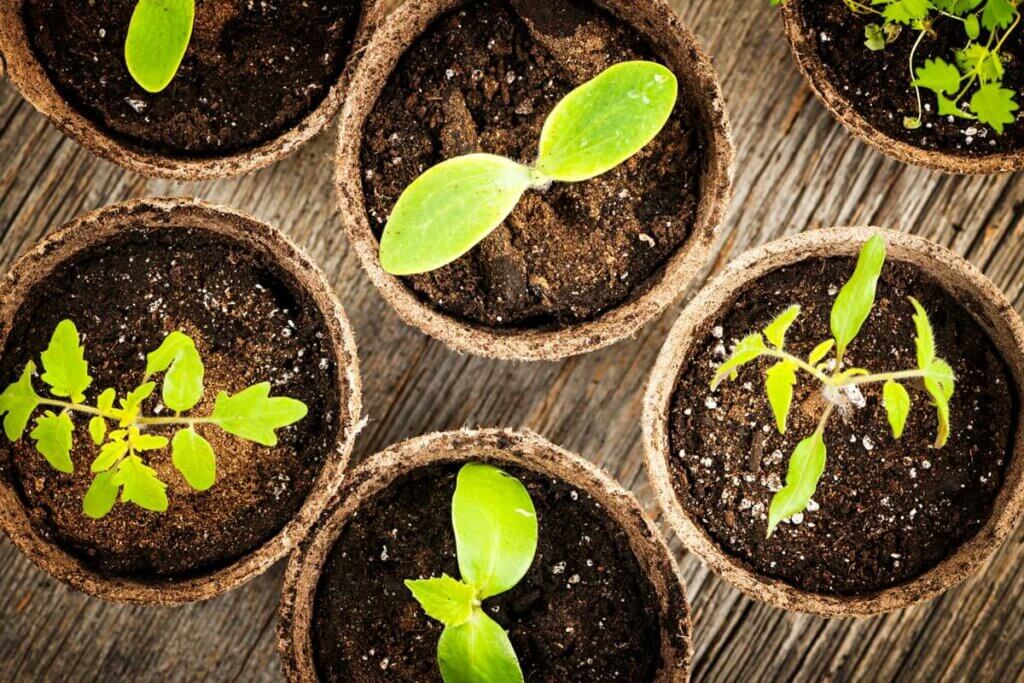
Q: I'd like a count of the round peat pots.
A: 6